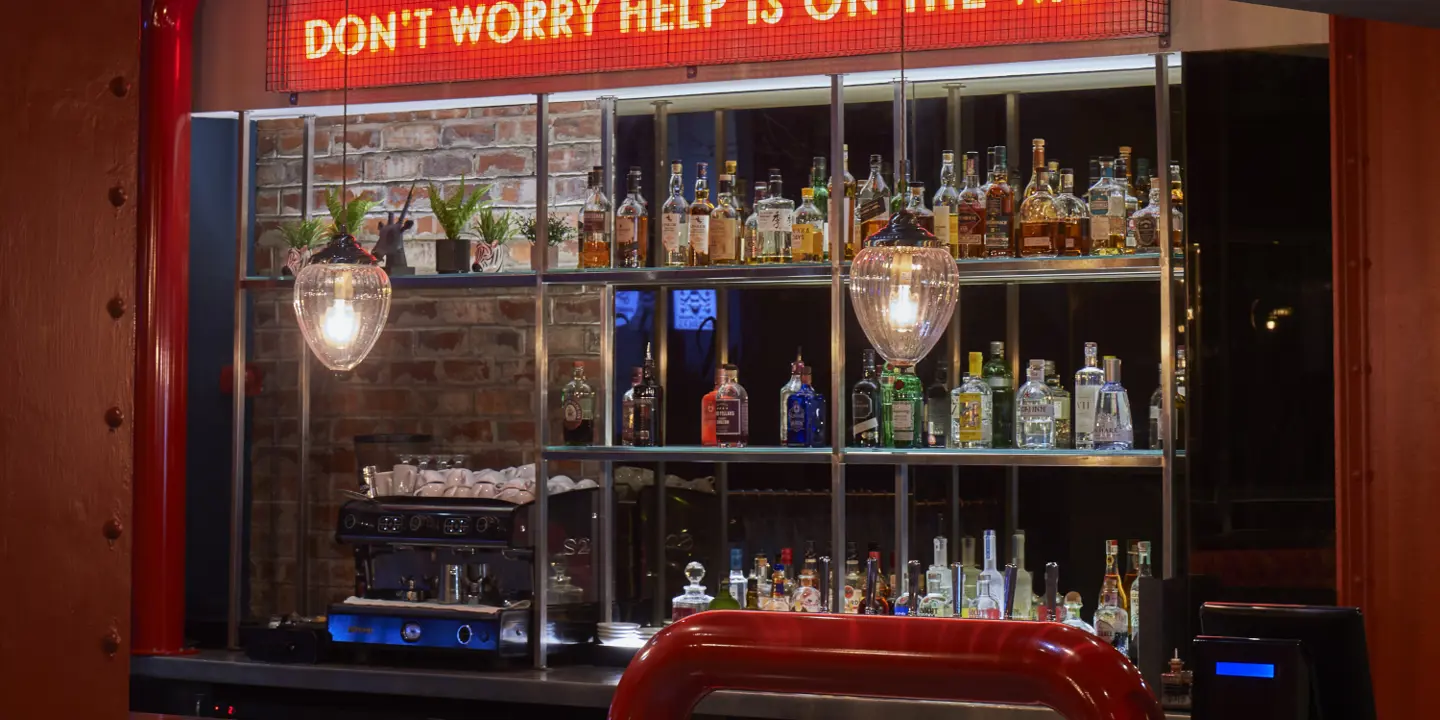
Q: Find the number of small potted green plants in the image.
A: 5